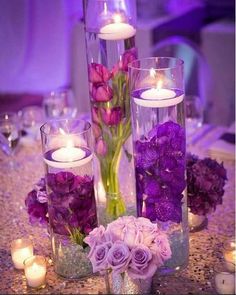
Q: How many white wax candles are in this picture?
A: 7